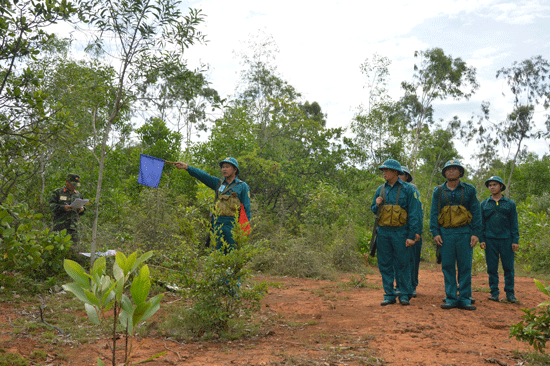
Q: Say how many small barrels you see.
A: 0